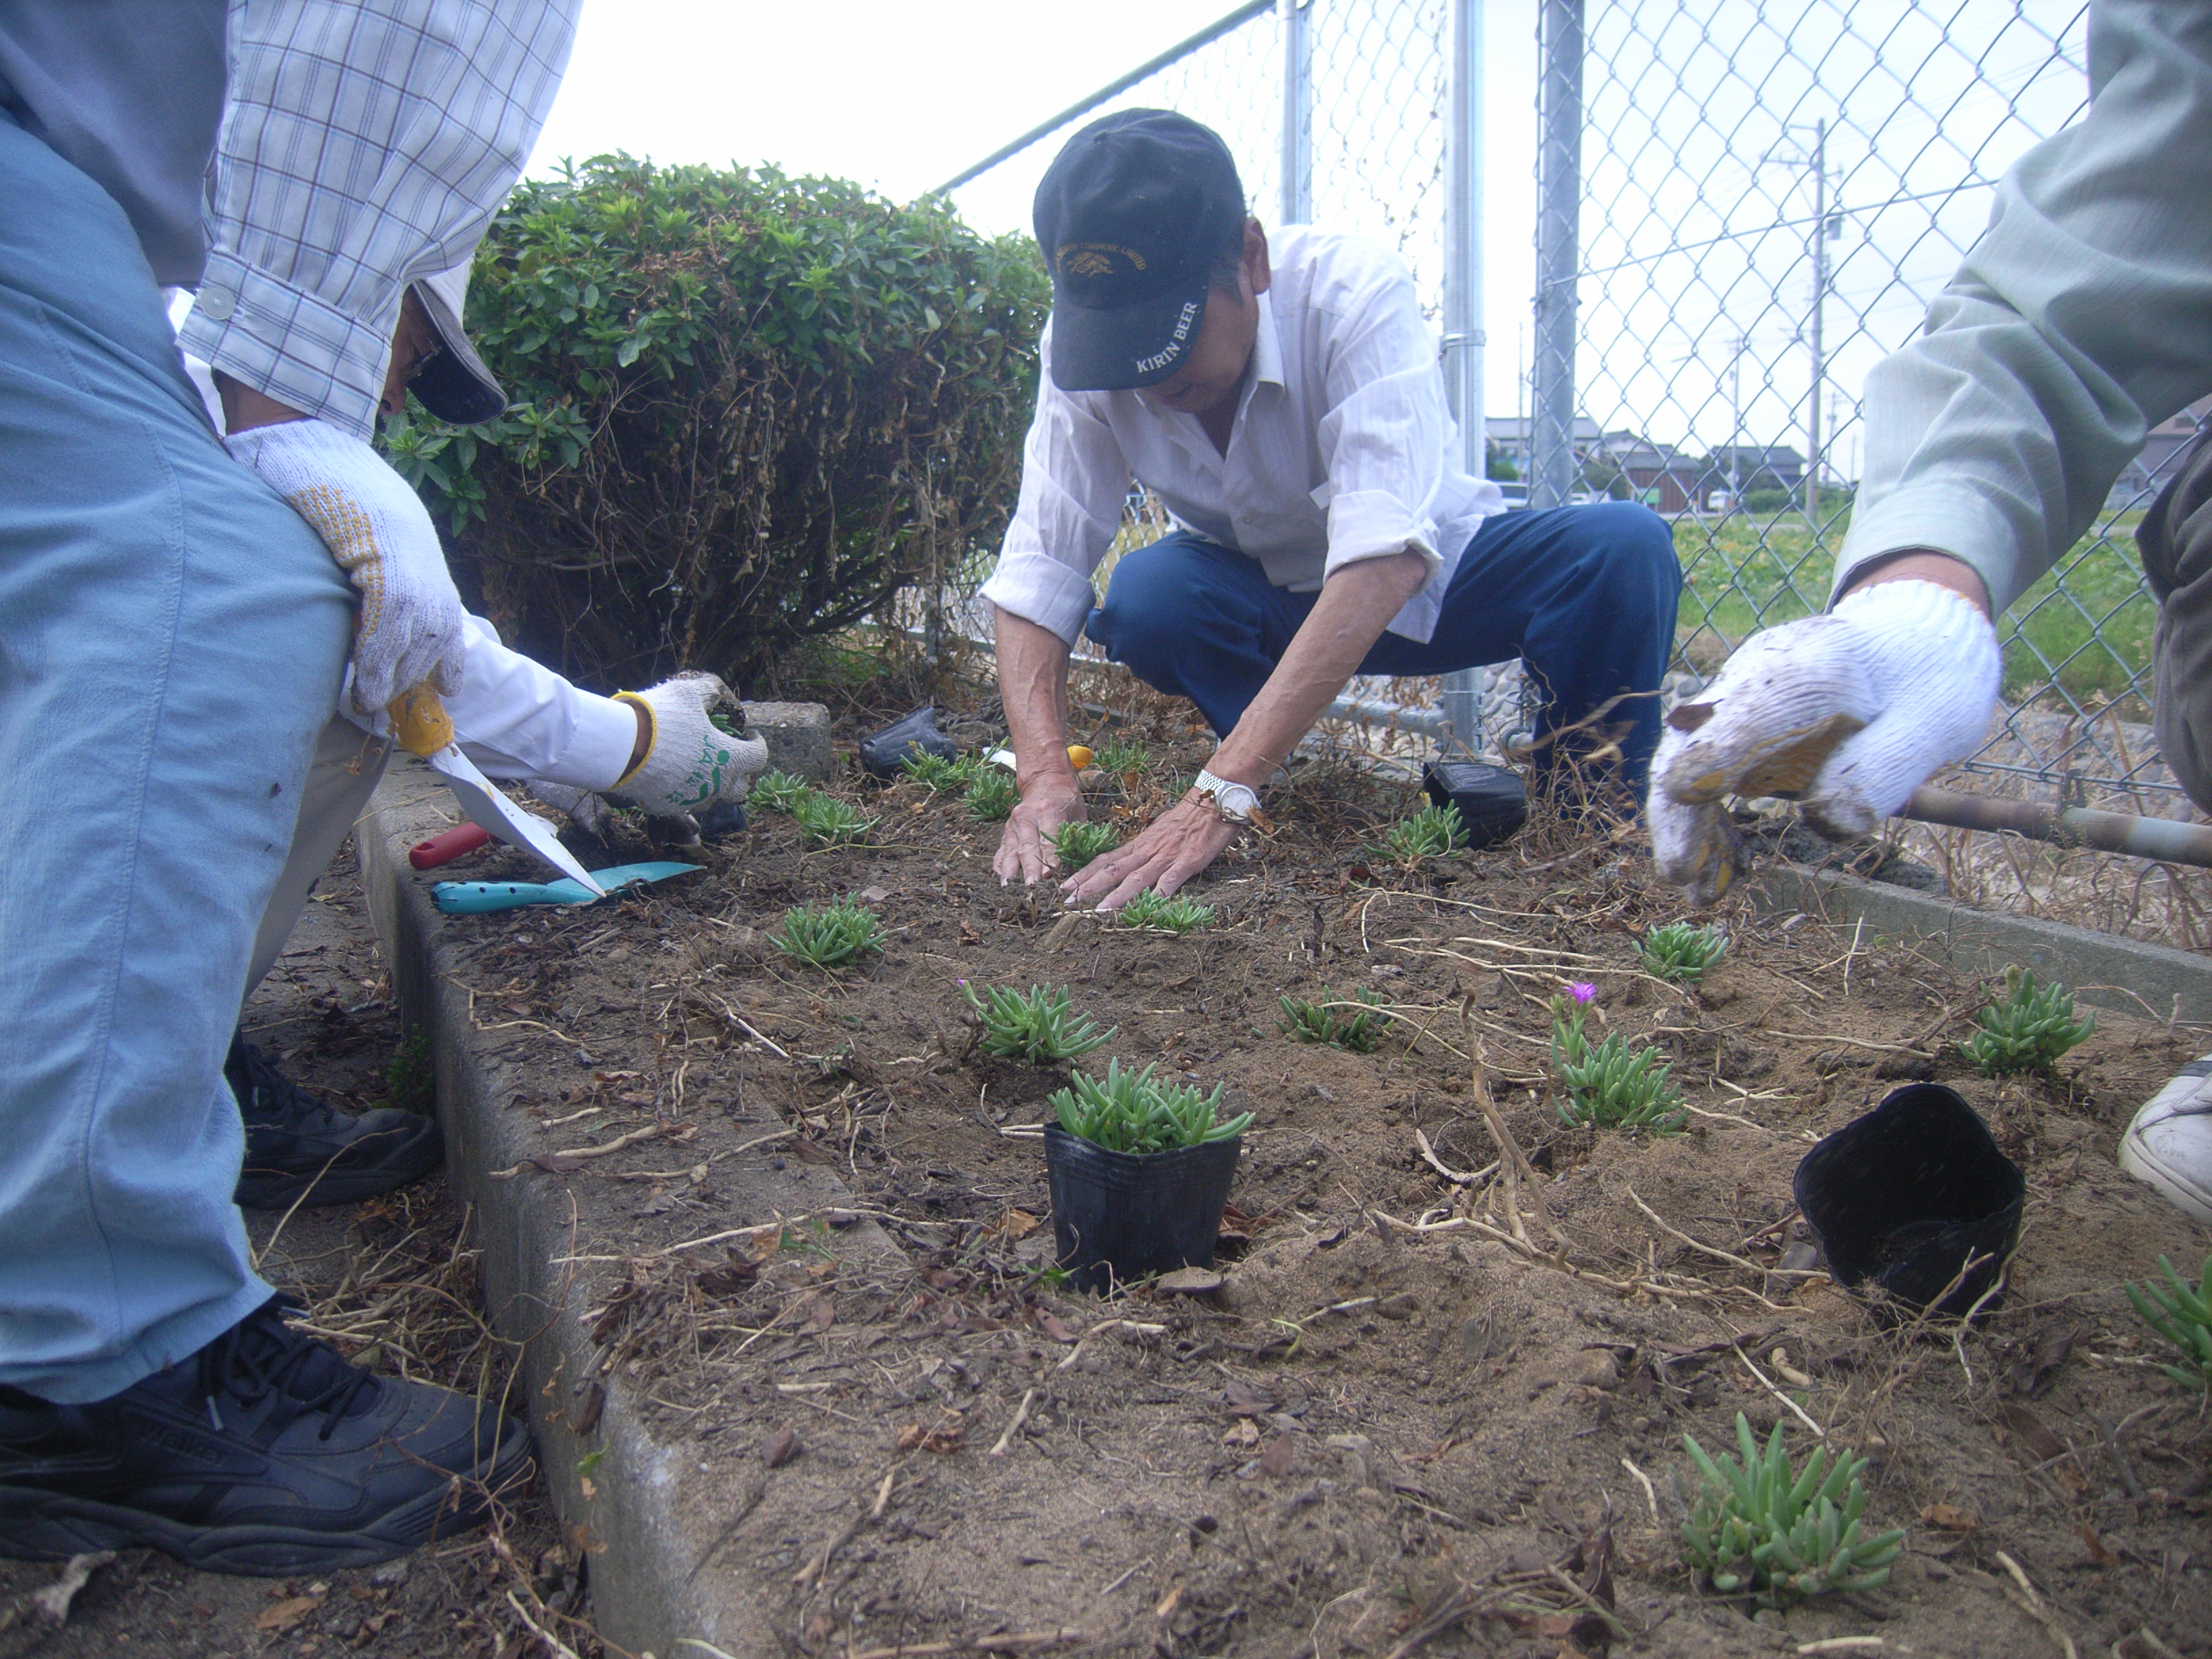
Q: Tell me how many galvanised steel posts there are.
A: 3